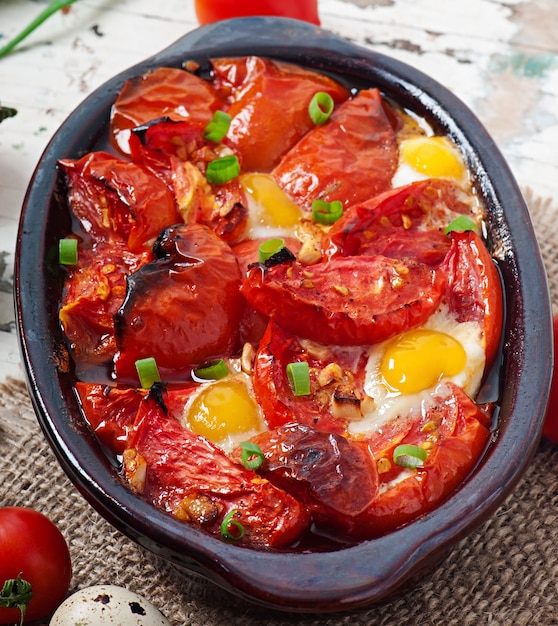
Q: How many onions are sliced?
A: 13